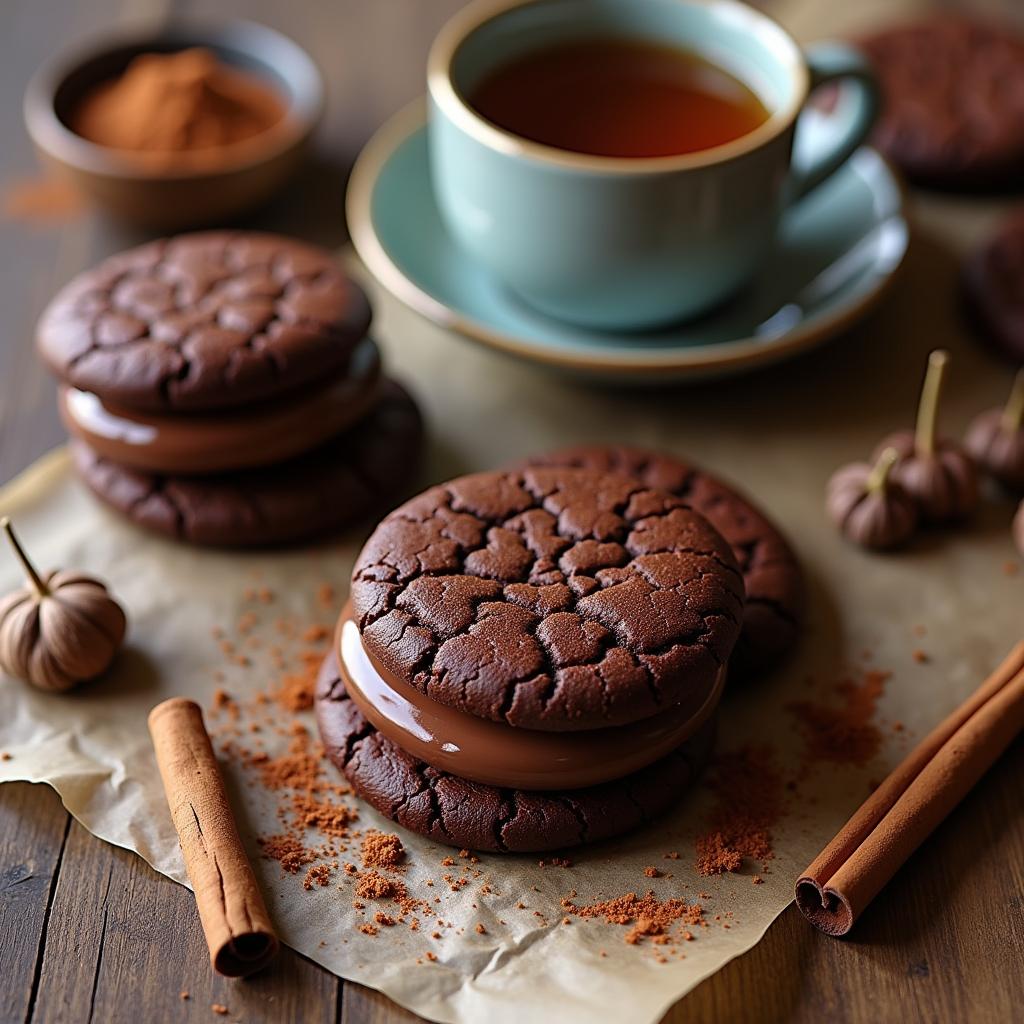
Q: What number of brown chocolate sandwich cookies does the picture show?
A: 2